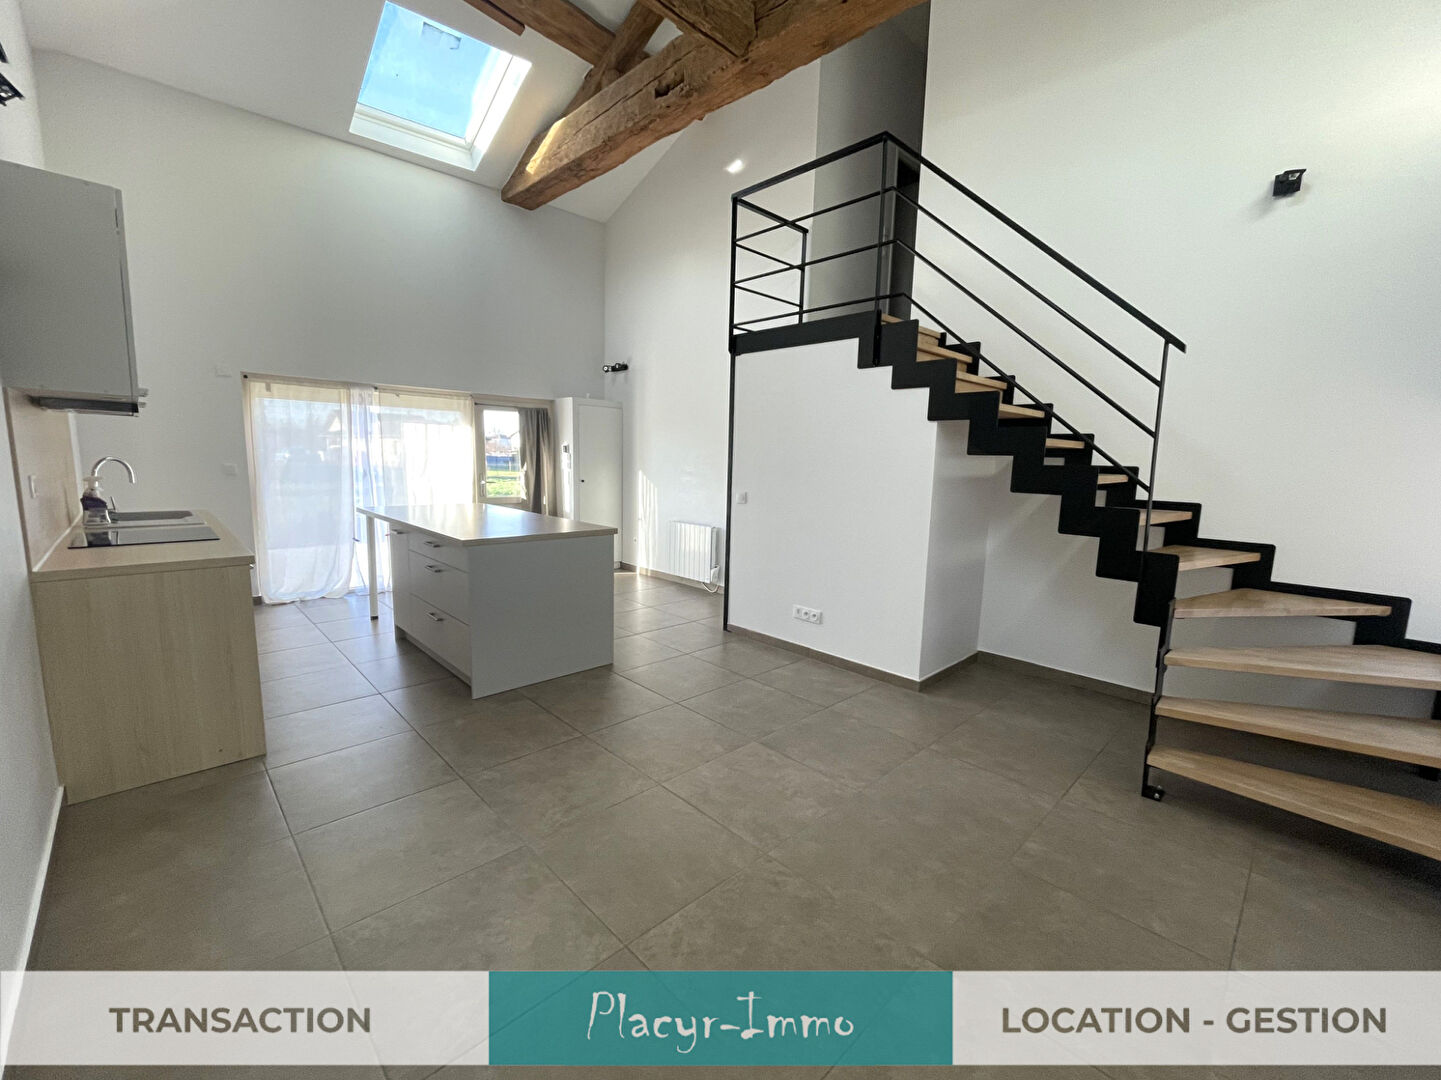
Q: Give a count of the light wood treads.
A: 12